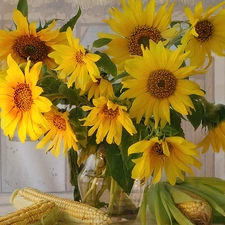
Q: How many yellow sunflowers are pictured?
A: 11